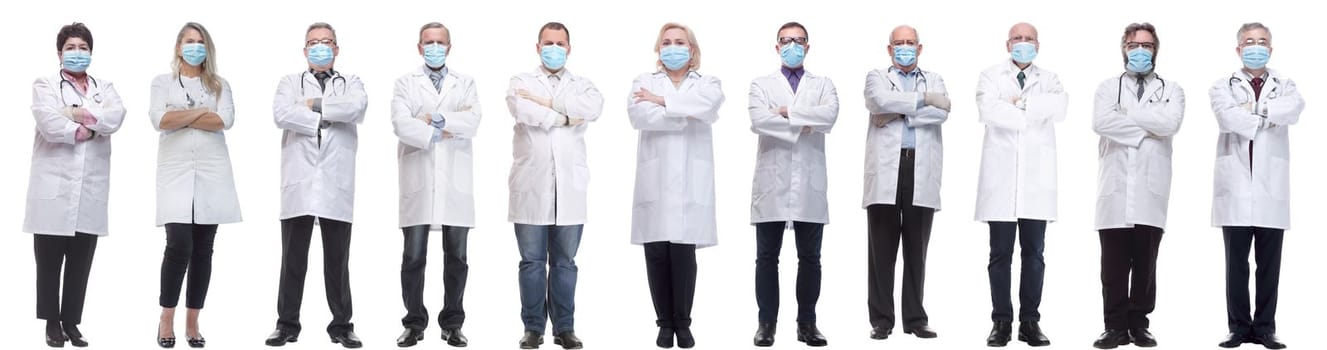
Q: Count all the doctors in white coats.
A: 11